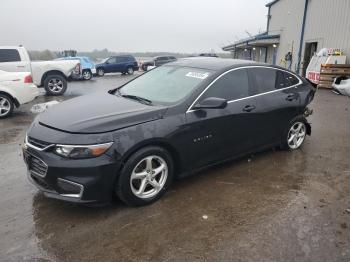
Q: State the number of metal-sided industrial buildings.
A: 1